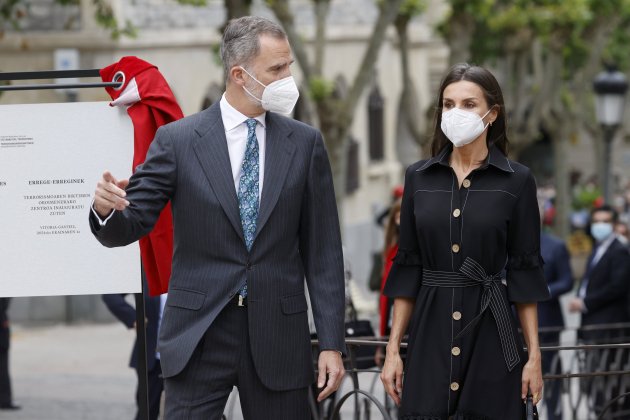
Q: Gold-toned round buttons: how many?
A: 6